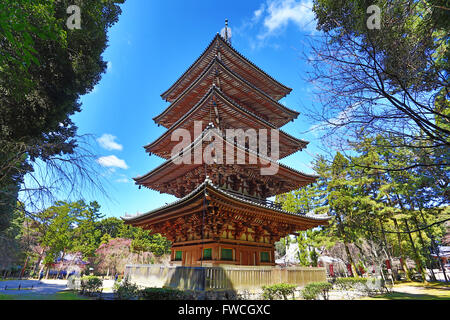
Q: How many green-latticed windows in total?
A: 4